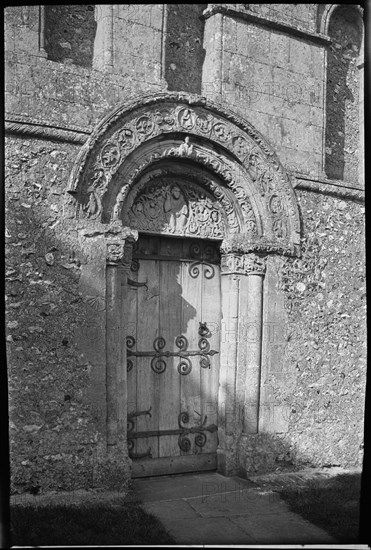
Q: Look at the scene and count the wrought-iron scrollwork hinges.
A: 3